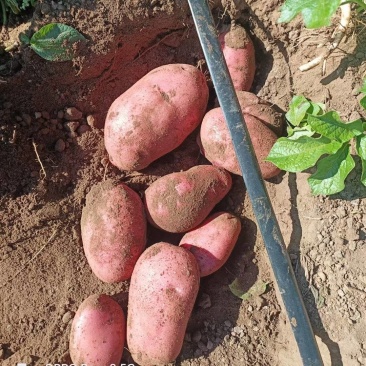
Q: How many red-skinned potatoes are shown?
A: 9